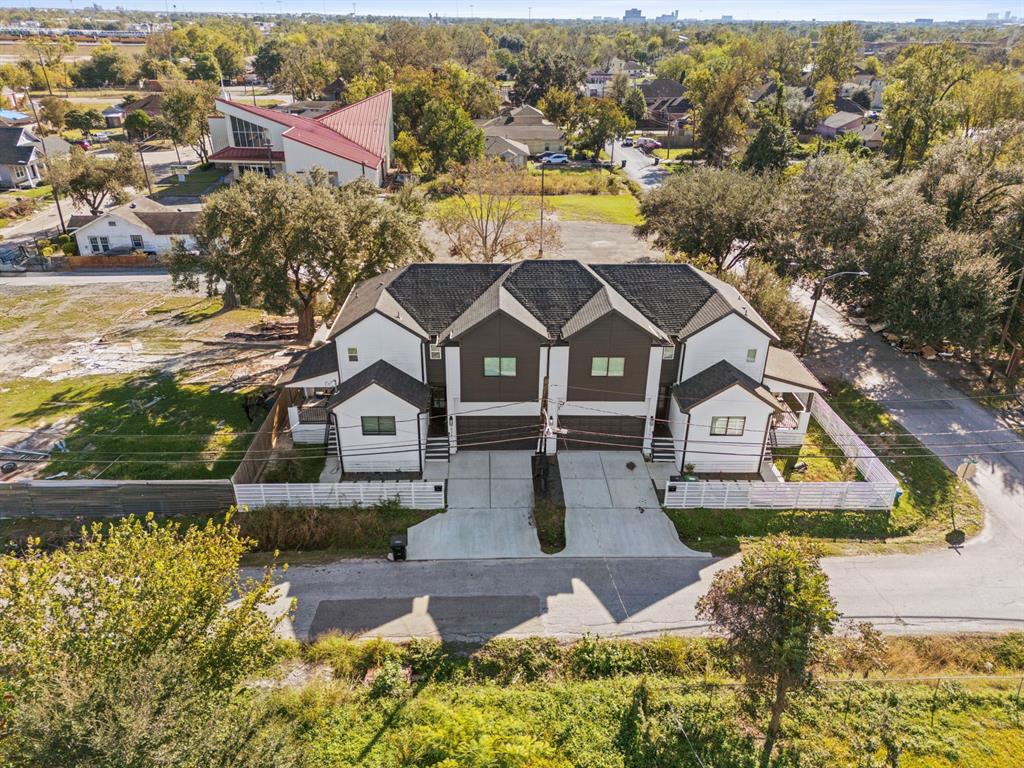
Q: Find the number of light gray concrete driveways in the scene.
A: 2